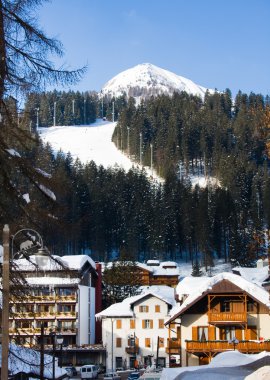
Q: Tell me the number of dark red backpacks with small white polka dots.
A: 0